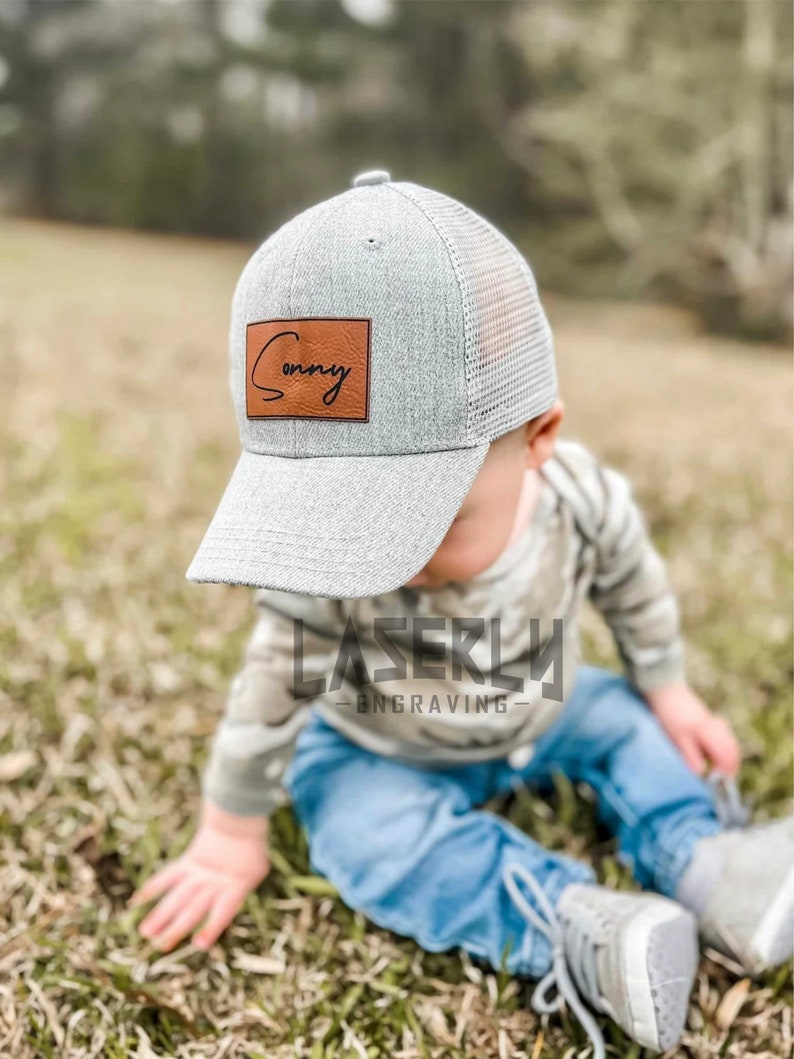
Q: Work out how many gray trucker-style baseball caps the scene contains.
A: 1